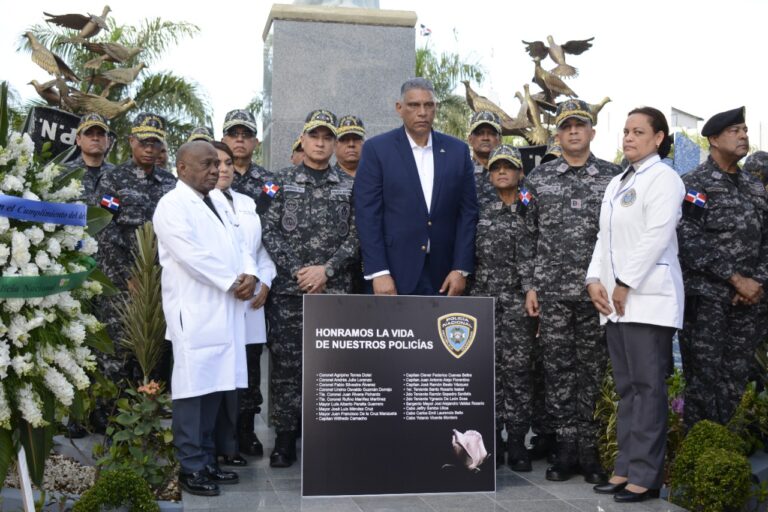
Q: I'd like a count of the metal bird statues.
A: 12